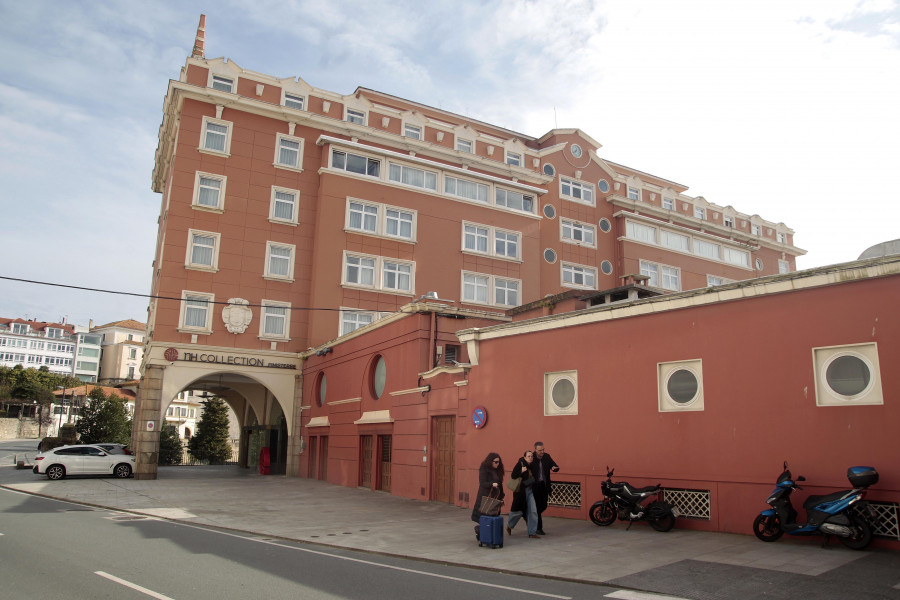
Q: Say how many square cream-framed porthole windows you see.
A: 3